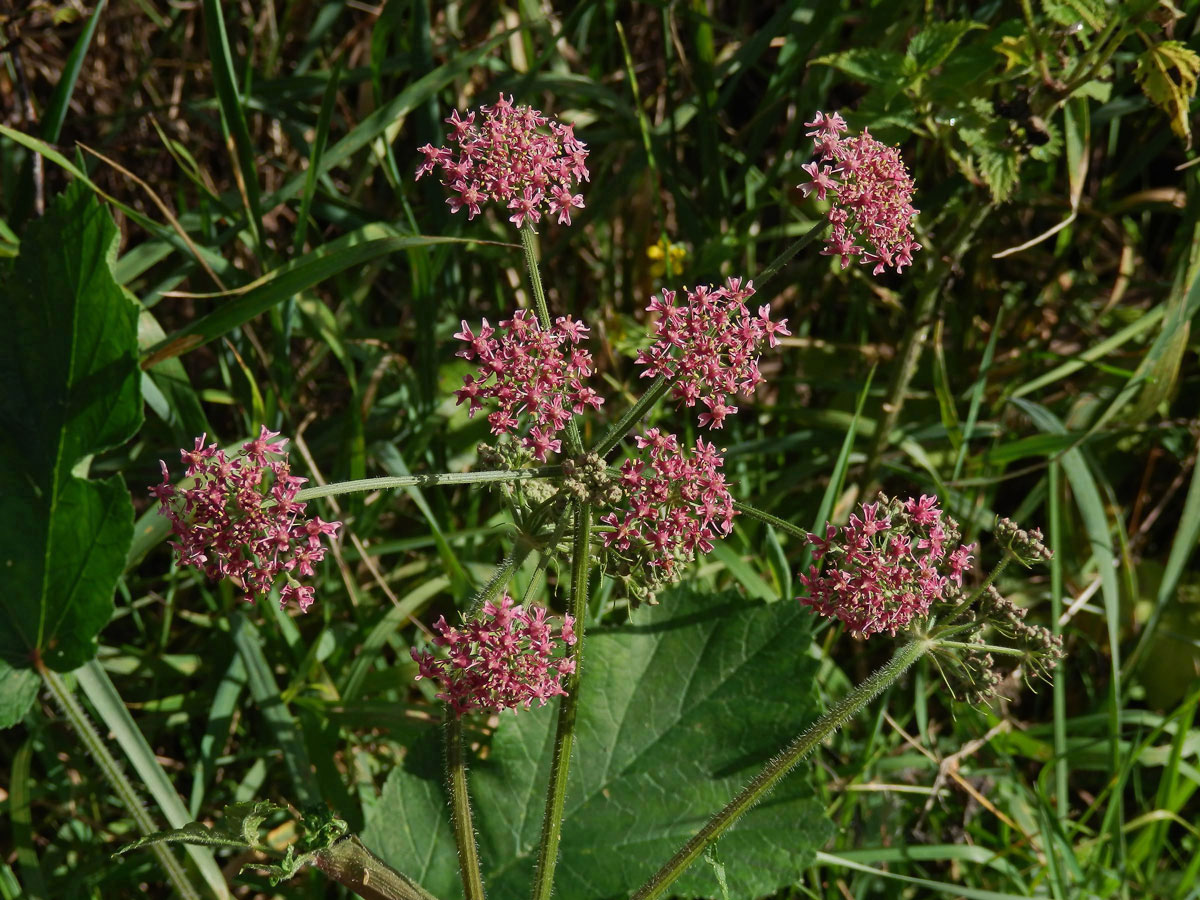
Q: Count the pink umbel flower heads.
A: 8